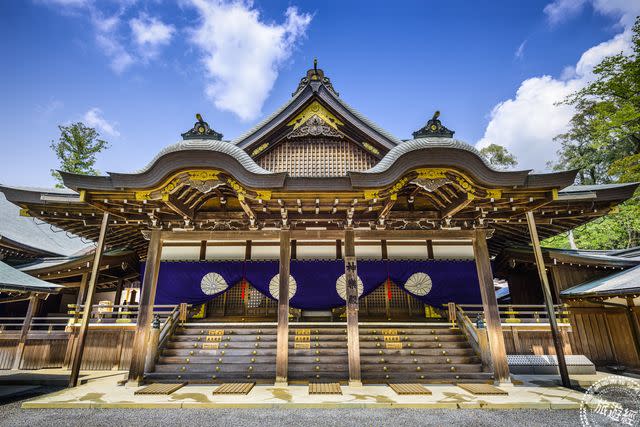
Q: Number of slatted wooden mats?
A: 5